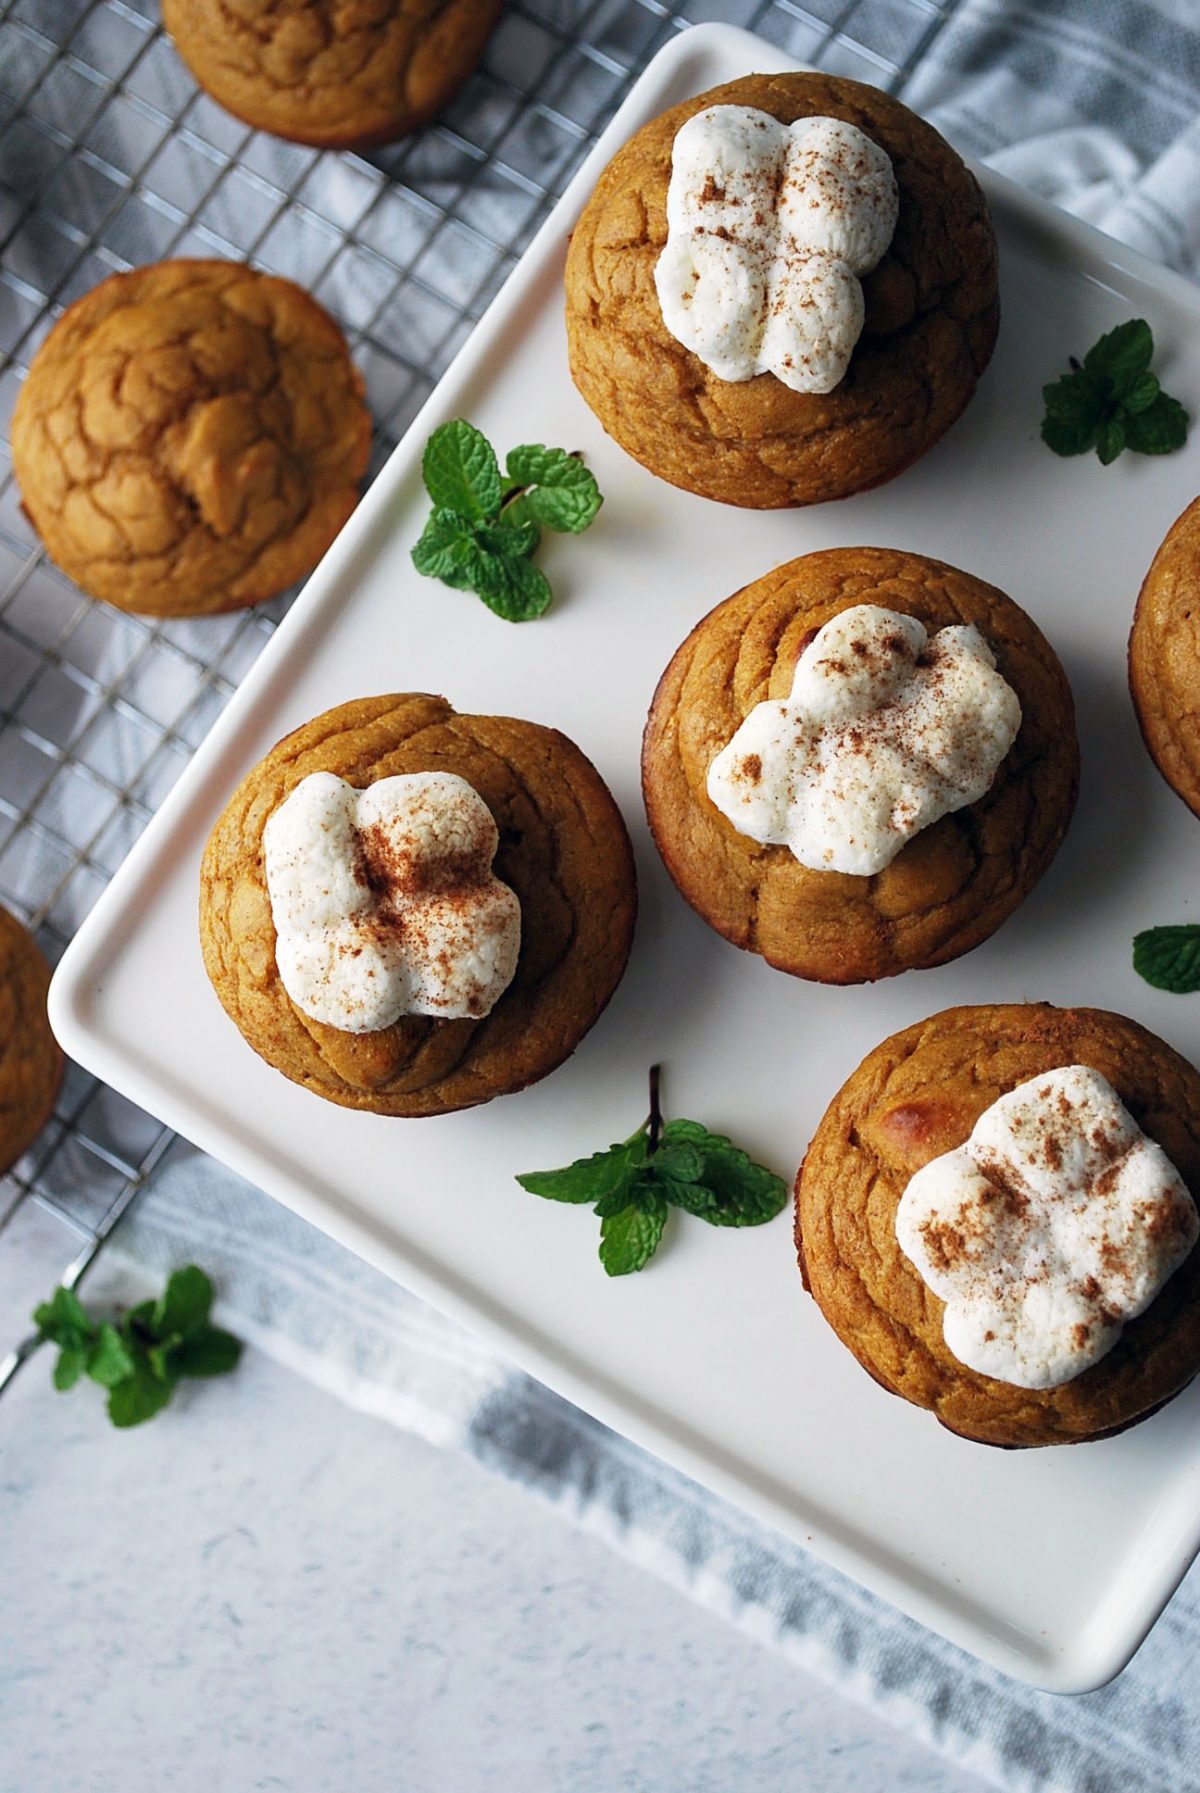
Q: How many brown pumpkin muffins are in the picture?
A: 8